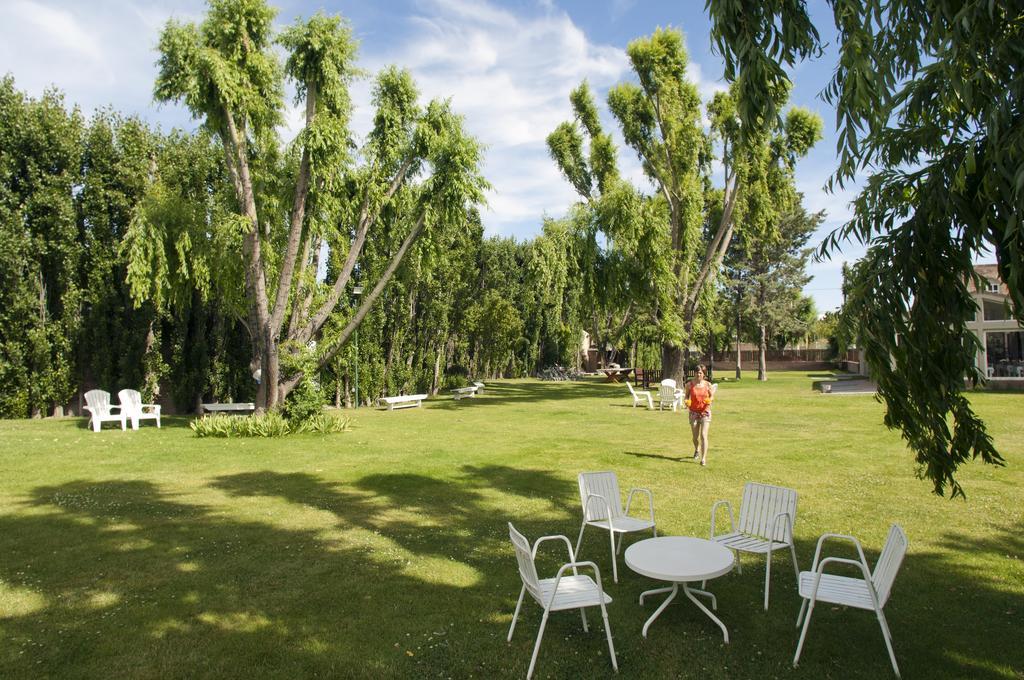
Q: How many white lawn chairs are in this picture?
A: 9